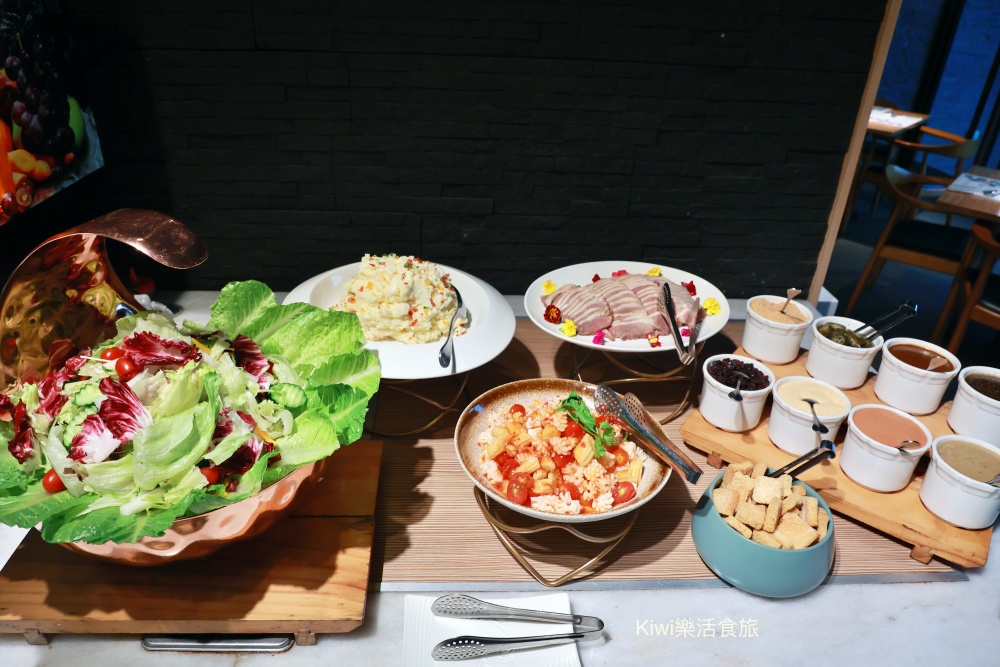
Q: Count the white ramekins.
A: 8